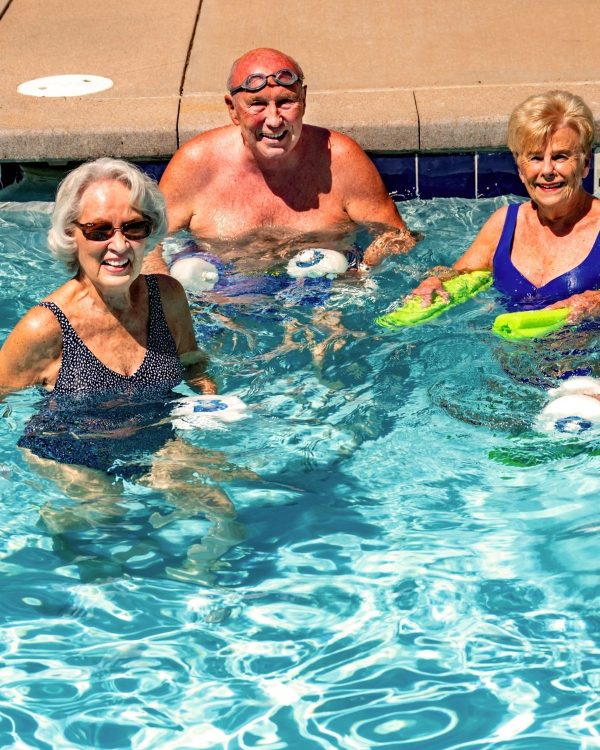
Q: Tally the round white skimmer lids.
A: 1